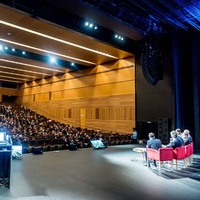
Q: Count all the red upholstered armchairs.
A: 4